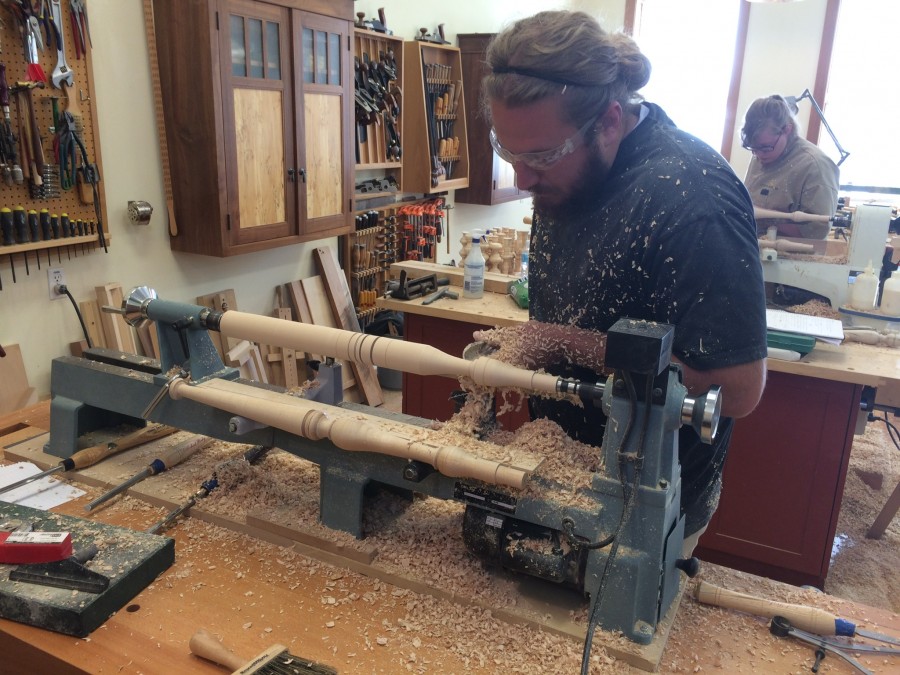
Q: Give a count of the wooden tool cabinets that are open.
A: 2